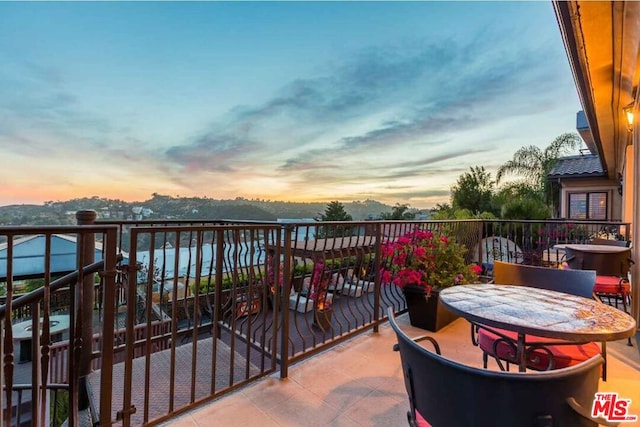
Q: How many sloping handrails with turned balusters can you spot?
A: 1